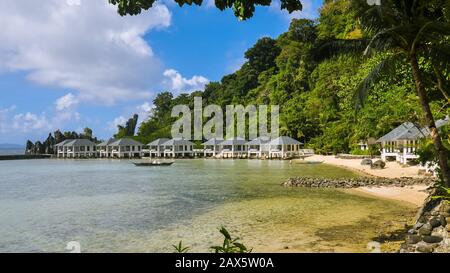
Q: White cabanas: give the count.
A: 11